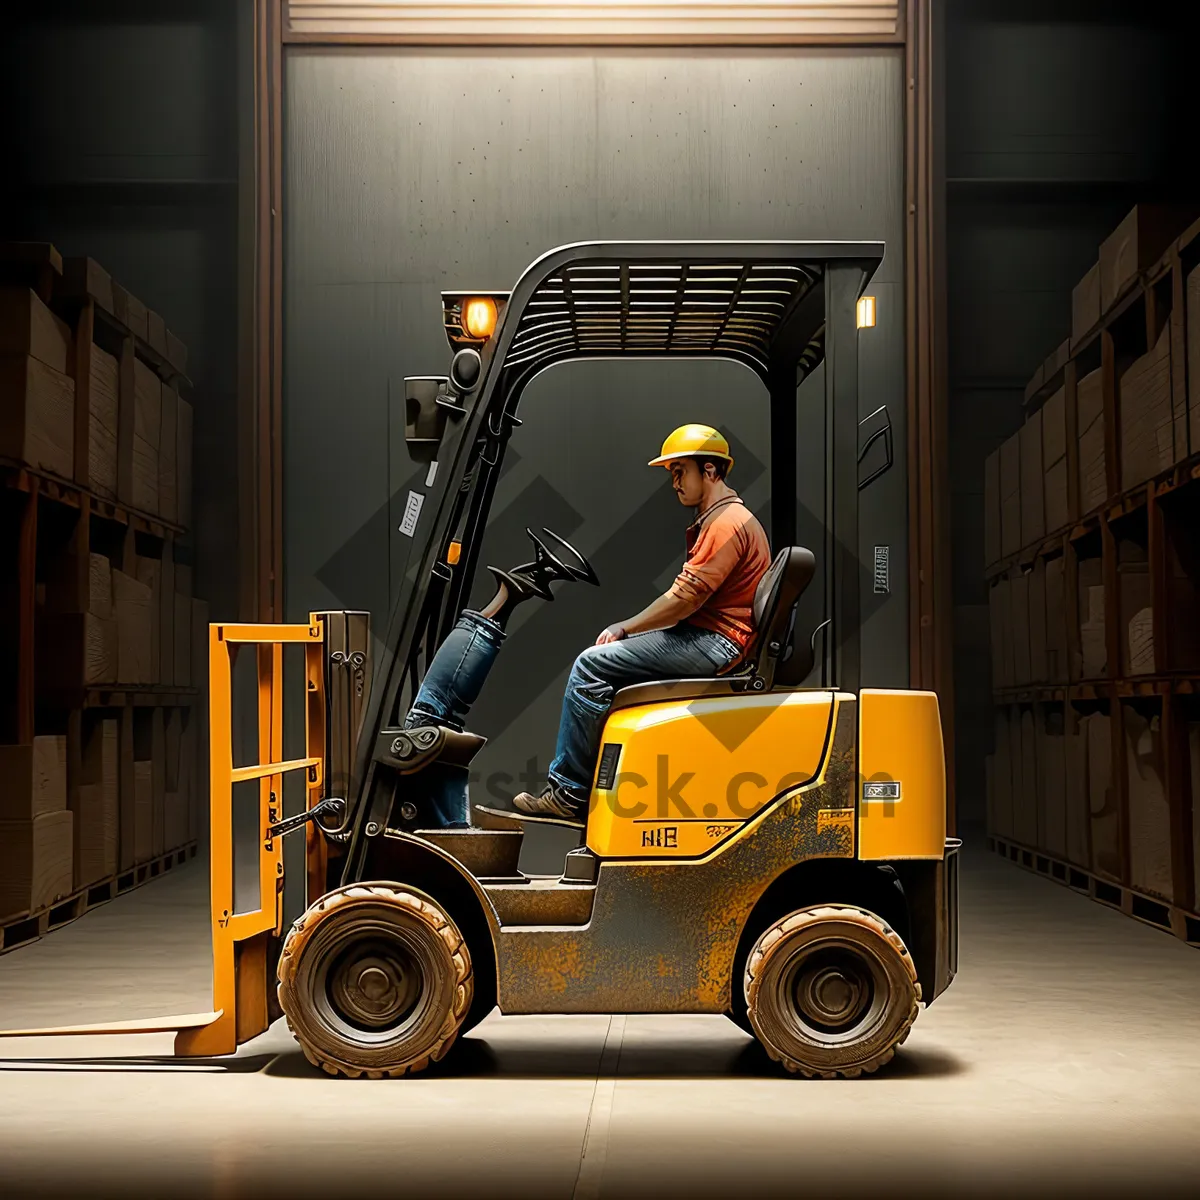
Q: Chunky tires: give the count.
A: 2